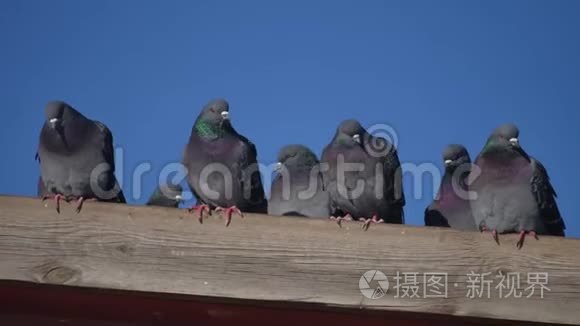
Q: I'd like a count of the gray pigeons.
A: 7